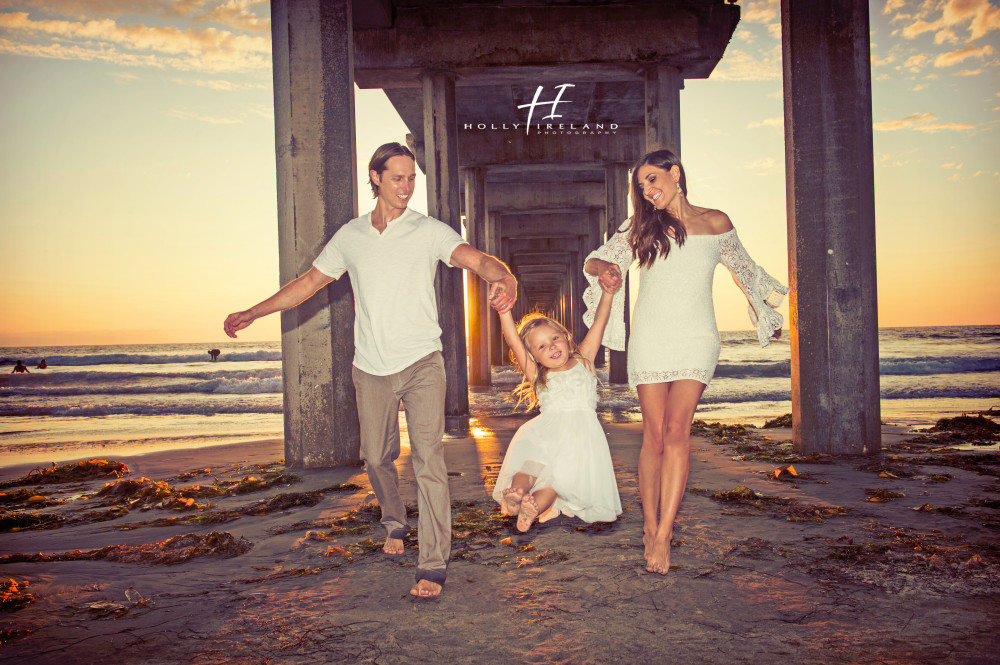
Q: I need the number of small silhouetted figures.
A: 3